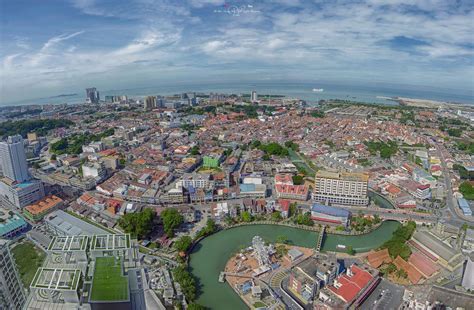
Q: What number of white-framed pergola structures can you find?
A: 3